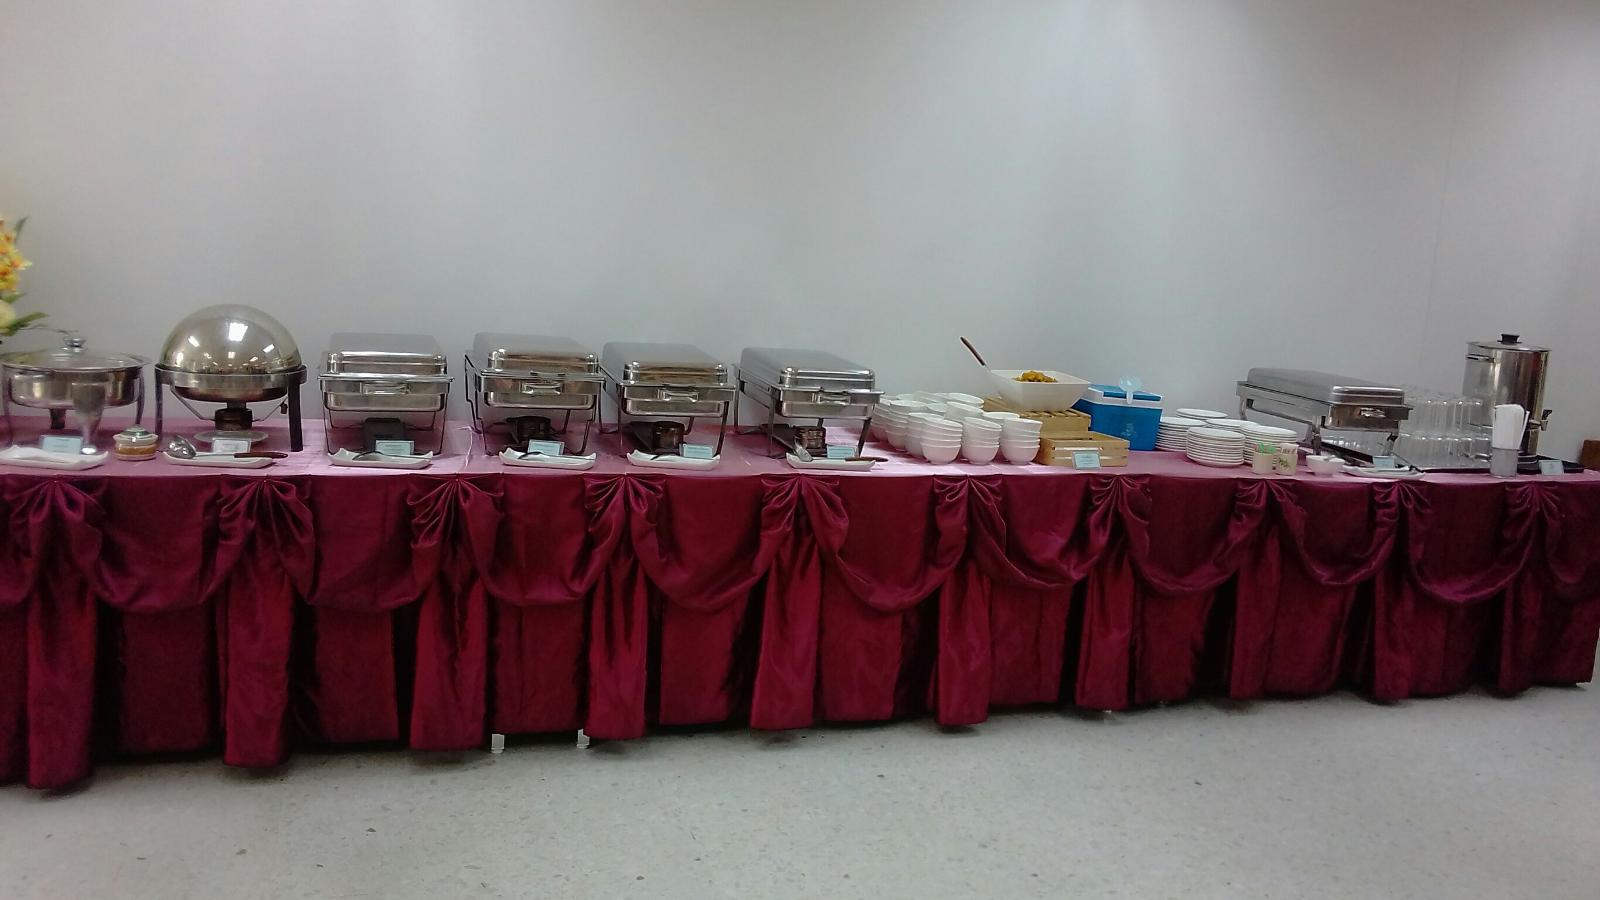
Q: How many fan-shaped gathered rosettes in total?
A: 10